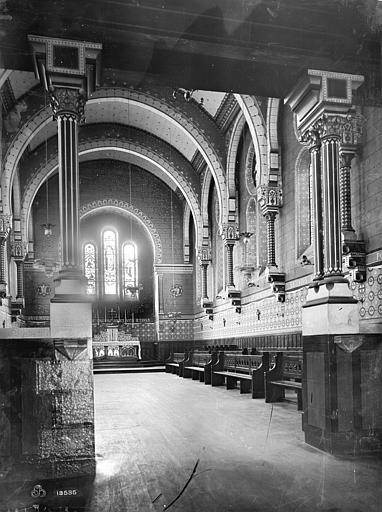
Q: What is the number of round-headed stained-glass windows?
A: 3